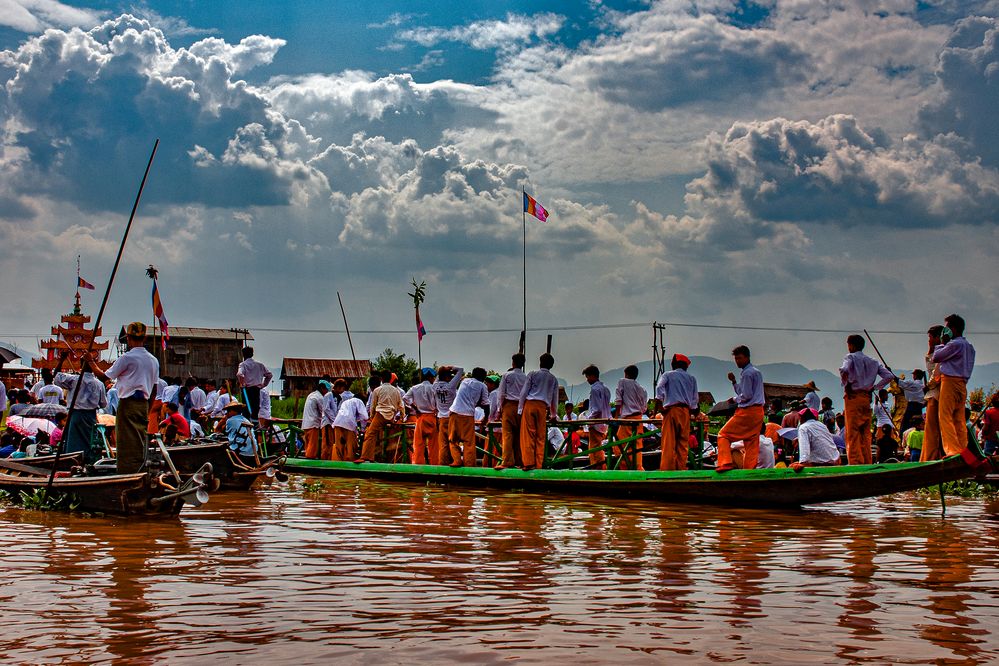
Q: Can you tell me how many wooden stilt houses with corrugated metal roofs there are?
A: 2